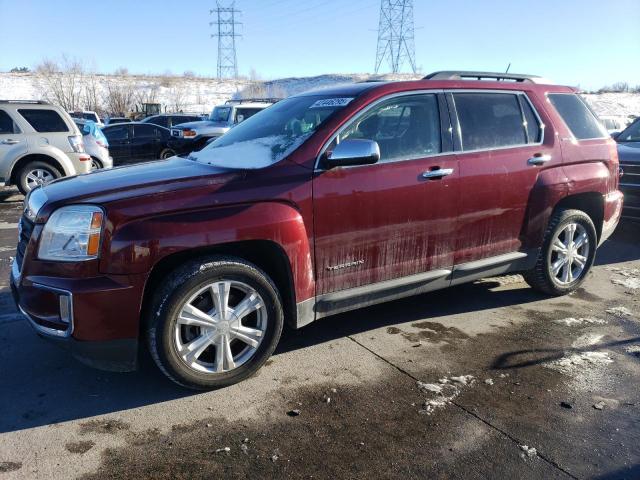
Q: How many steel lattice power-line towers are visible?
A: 2